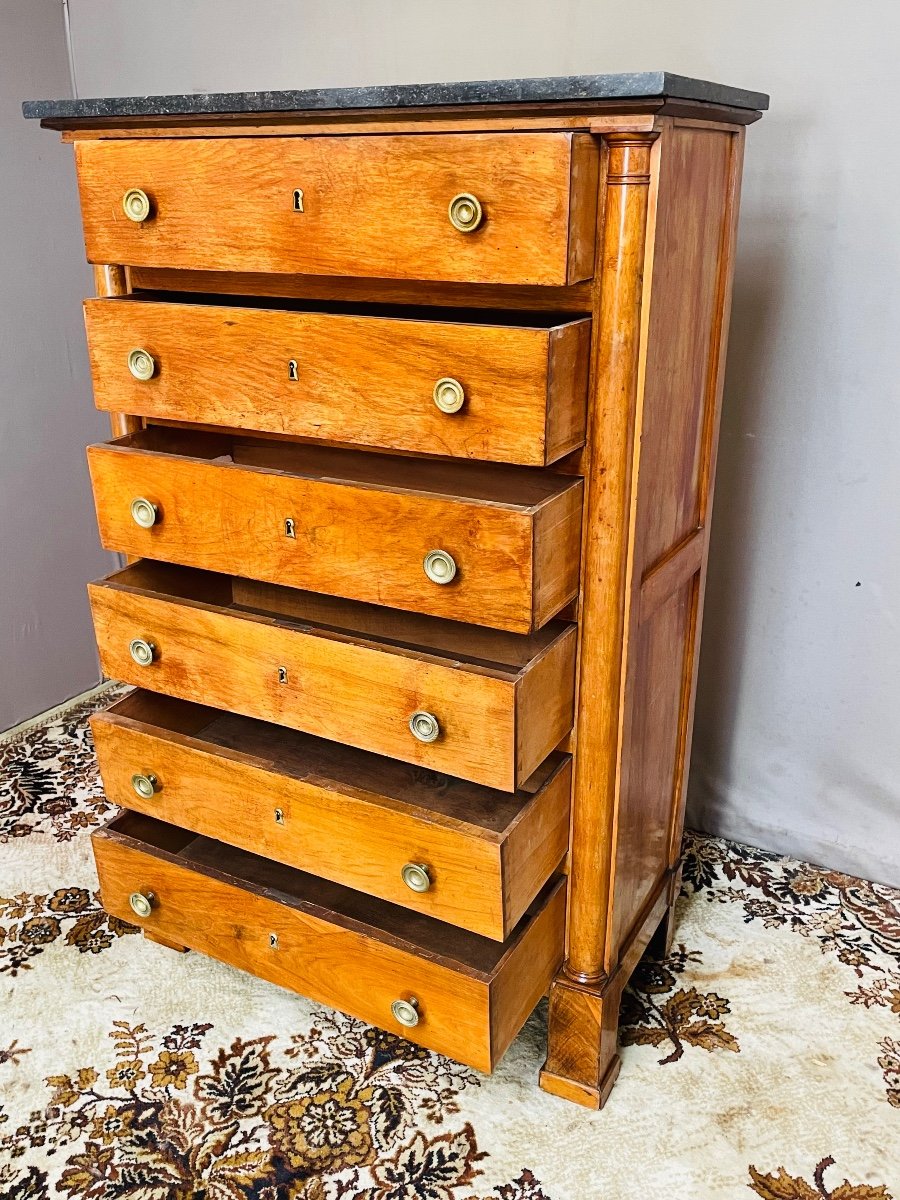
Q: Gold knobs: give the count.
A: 12